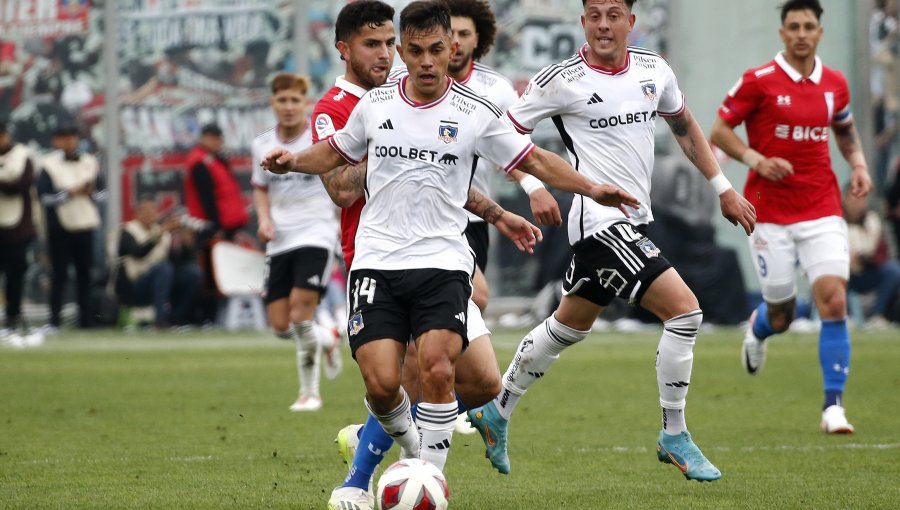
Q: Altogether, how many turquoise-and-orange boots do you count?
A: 2